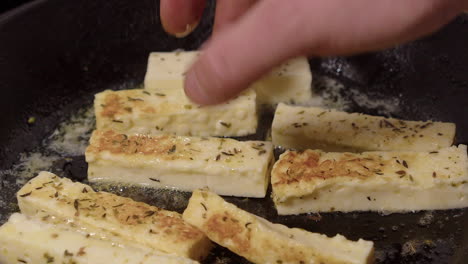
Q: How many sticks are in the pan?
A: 8